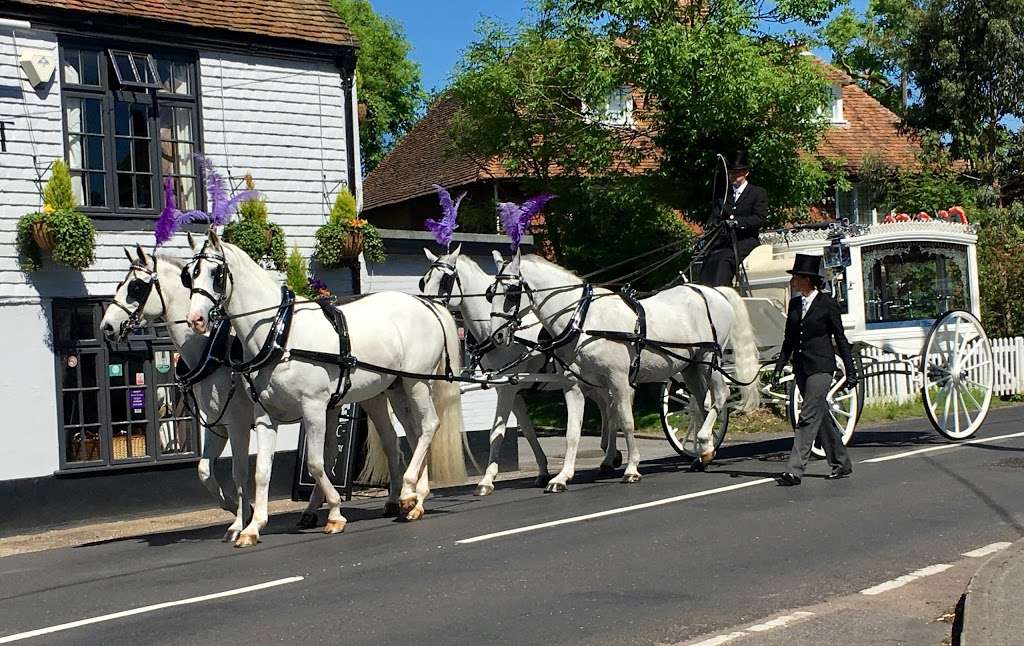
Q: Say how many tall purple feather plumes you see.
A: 4